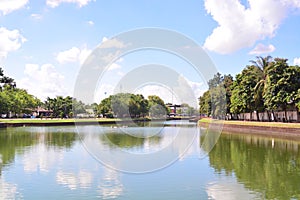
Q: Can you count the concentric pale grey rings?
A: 2